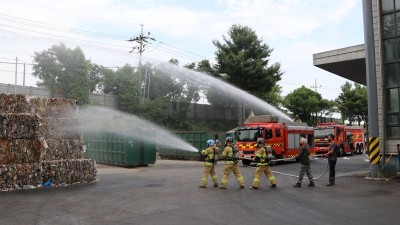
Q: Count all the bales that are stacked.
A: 8